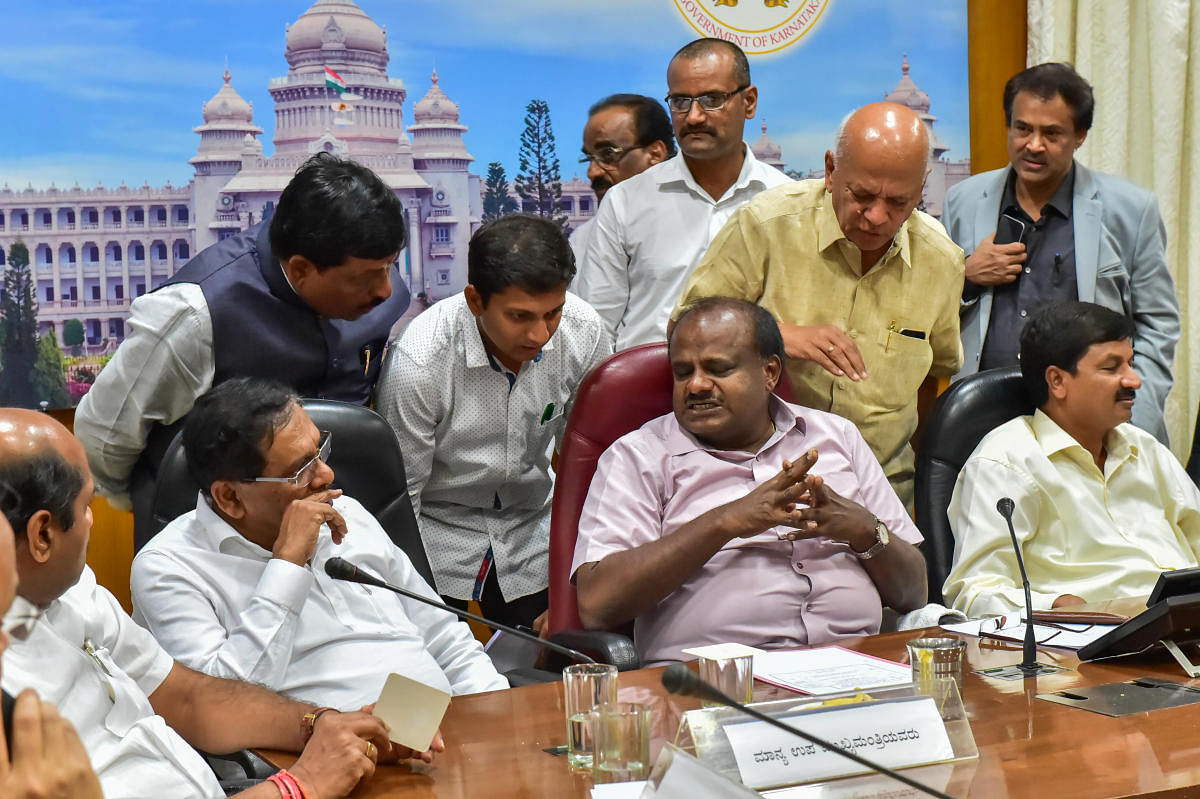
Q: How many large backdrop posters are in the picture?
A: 1